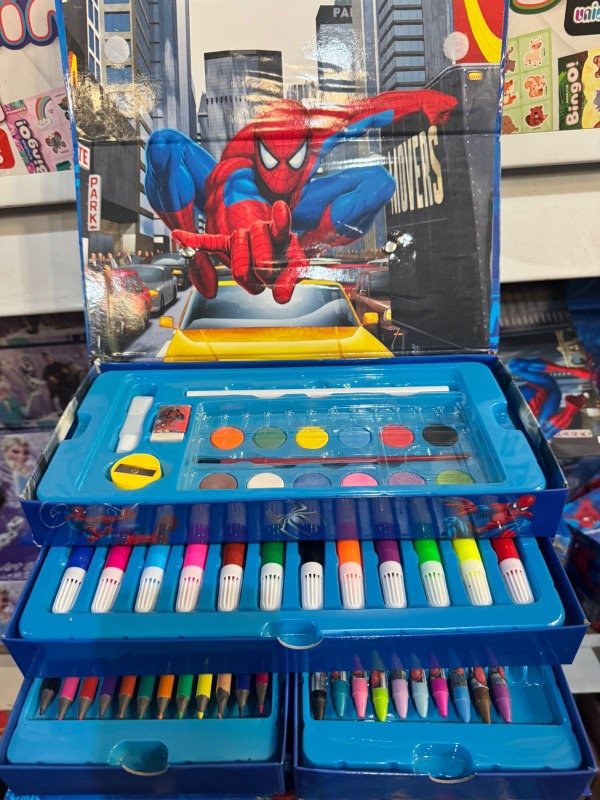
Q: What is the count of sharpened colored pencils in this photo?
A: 12